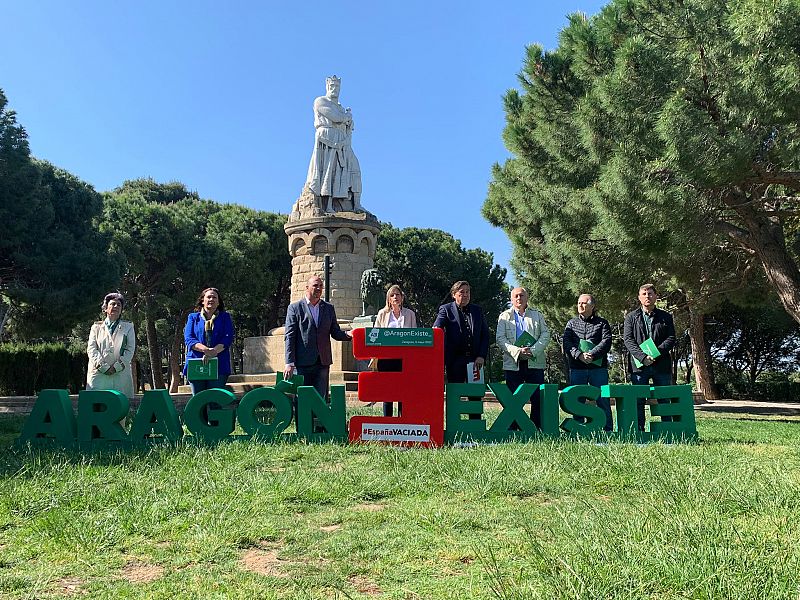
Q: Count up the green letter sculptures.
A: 12